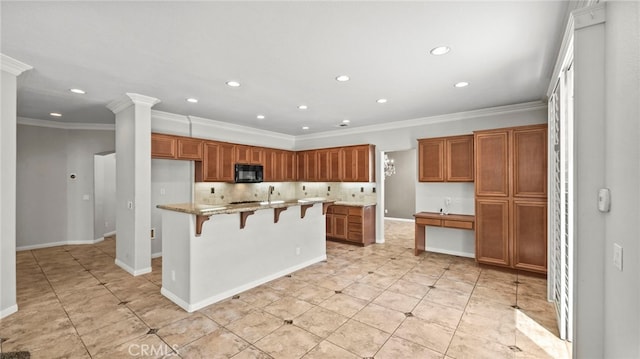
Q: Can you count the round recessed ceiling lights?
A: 12